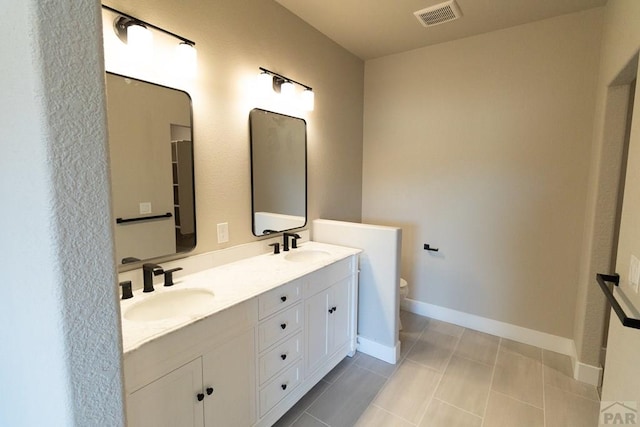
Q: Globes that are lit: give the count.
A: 5